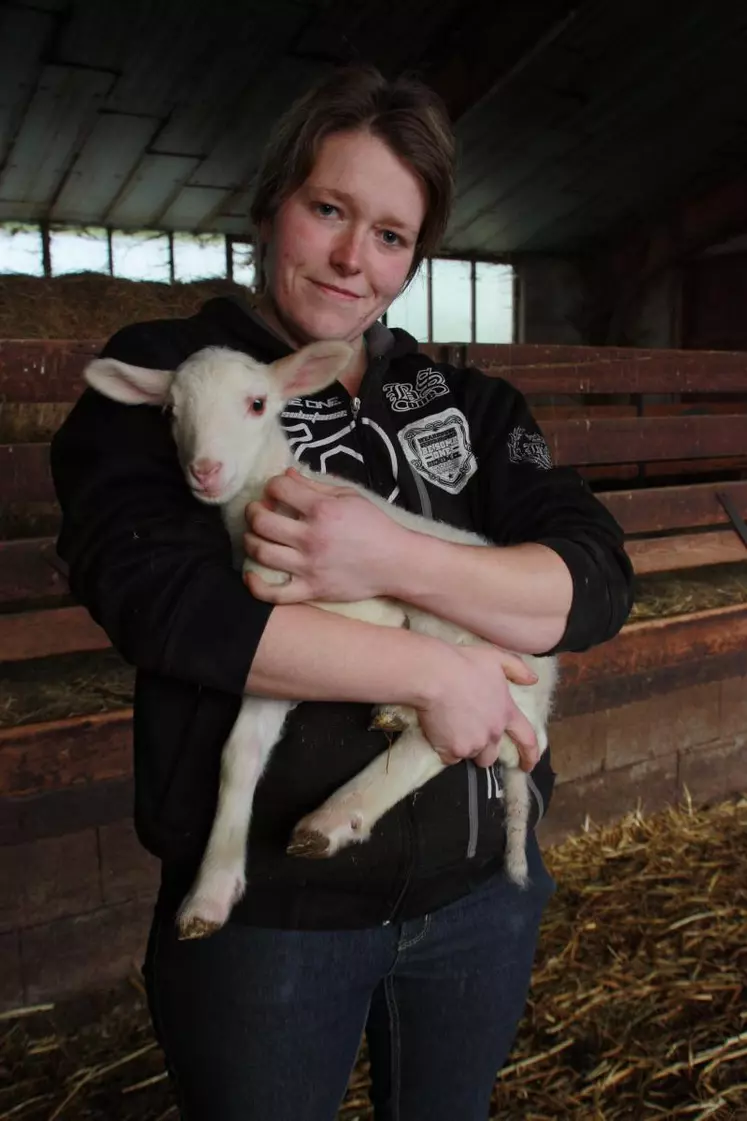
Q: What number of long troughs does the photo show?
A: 1